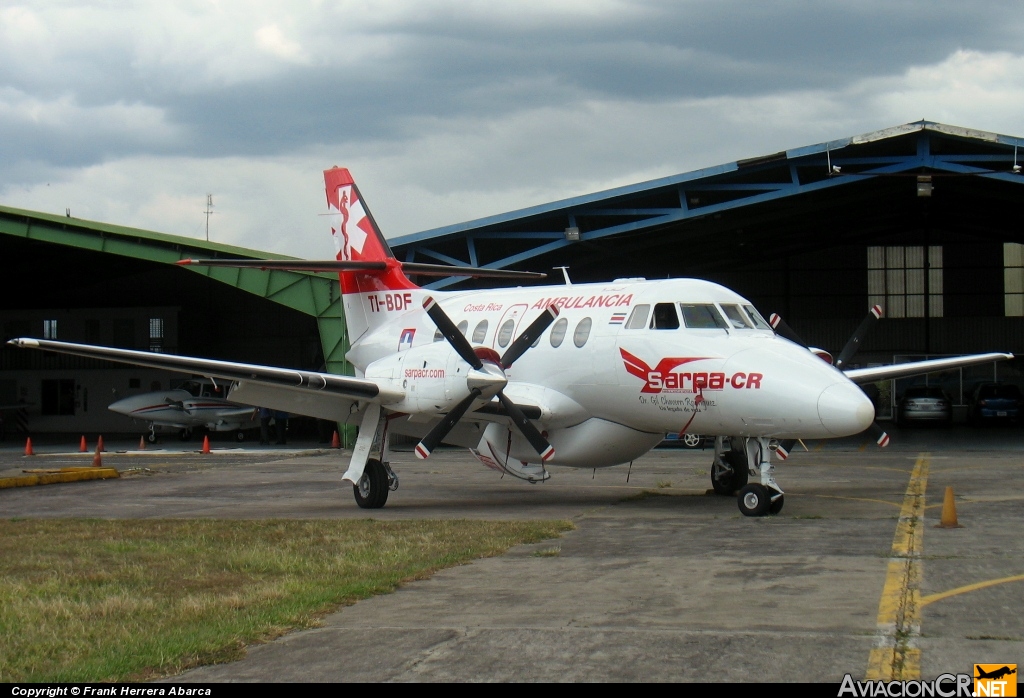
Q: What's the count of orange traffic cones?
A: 8